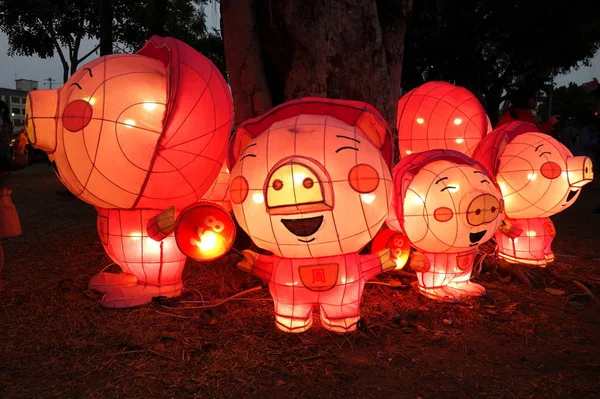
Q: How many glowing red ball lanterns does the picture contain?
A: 2